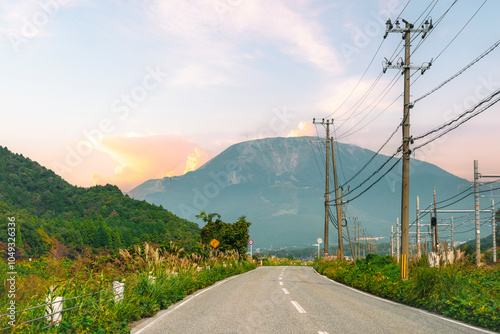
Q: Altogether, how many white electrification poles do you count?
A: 6